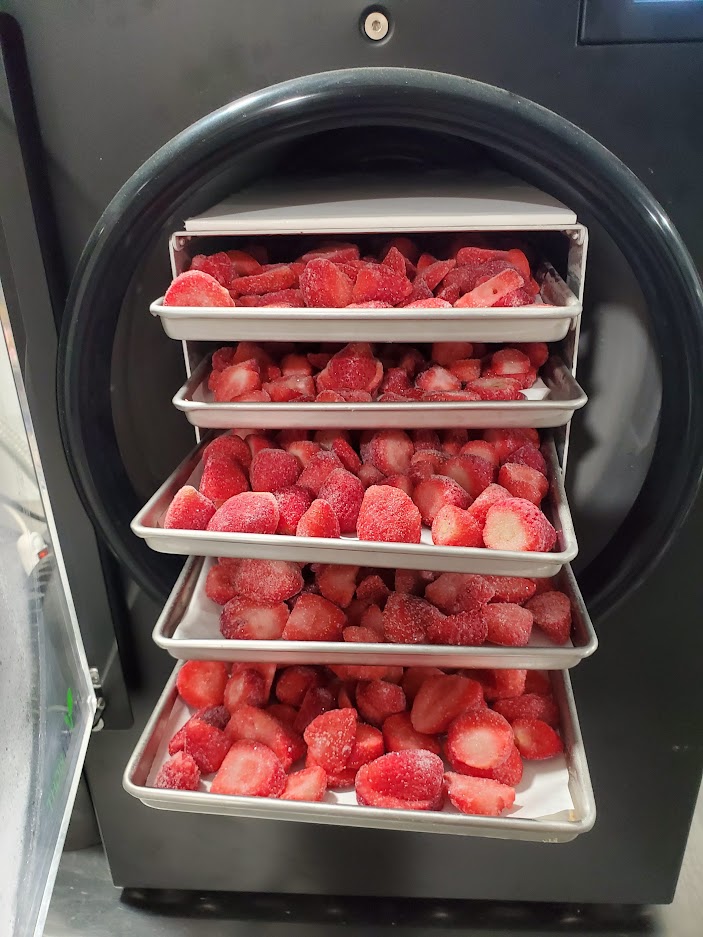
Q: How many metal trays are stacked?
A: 5